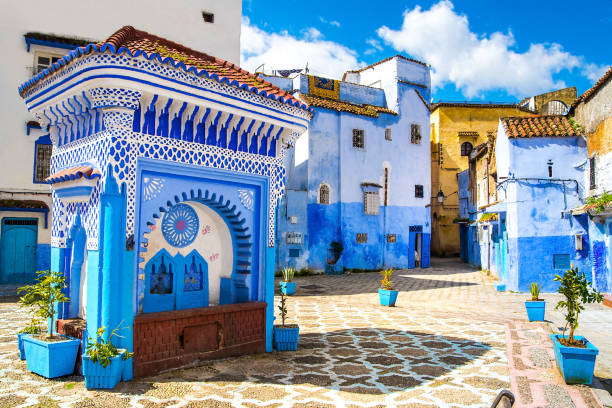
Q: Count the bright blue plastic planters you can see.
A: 8